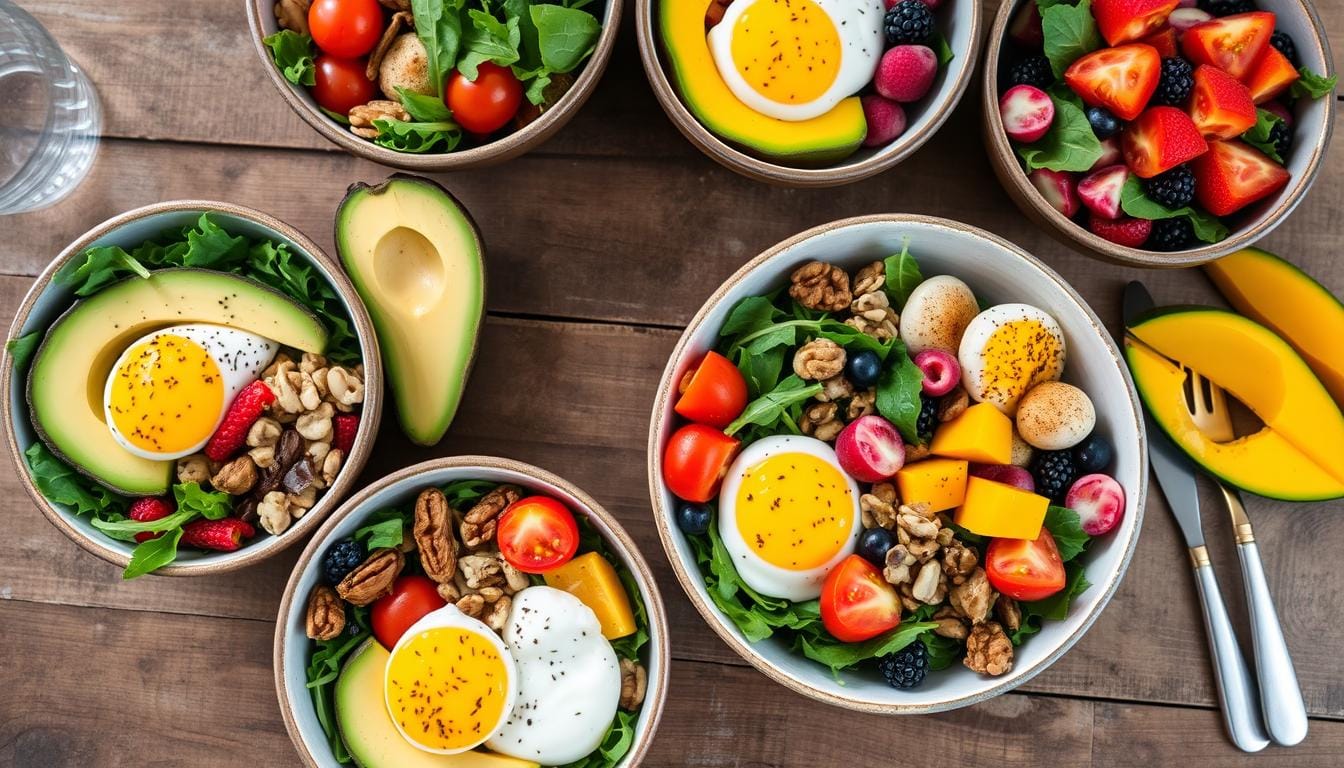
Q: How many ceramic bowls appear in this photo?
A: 6